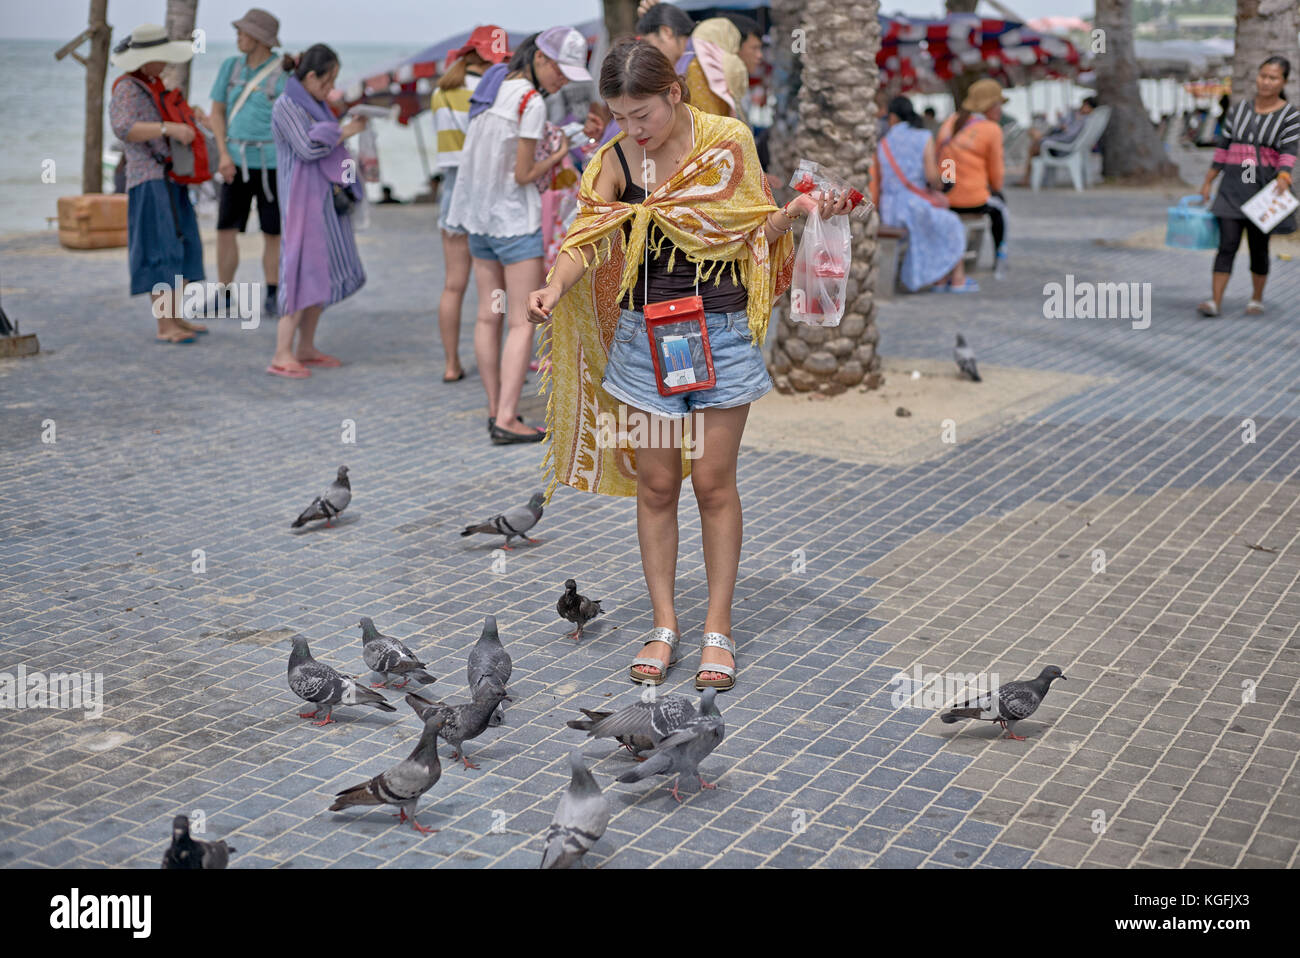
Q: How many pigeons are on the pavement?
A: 14